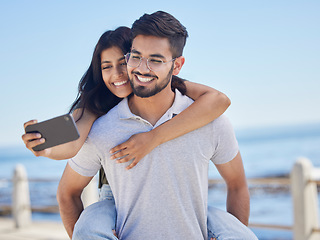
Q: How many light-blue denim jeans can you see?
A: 1